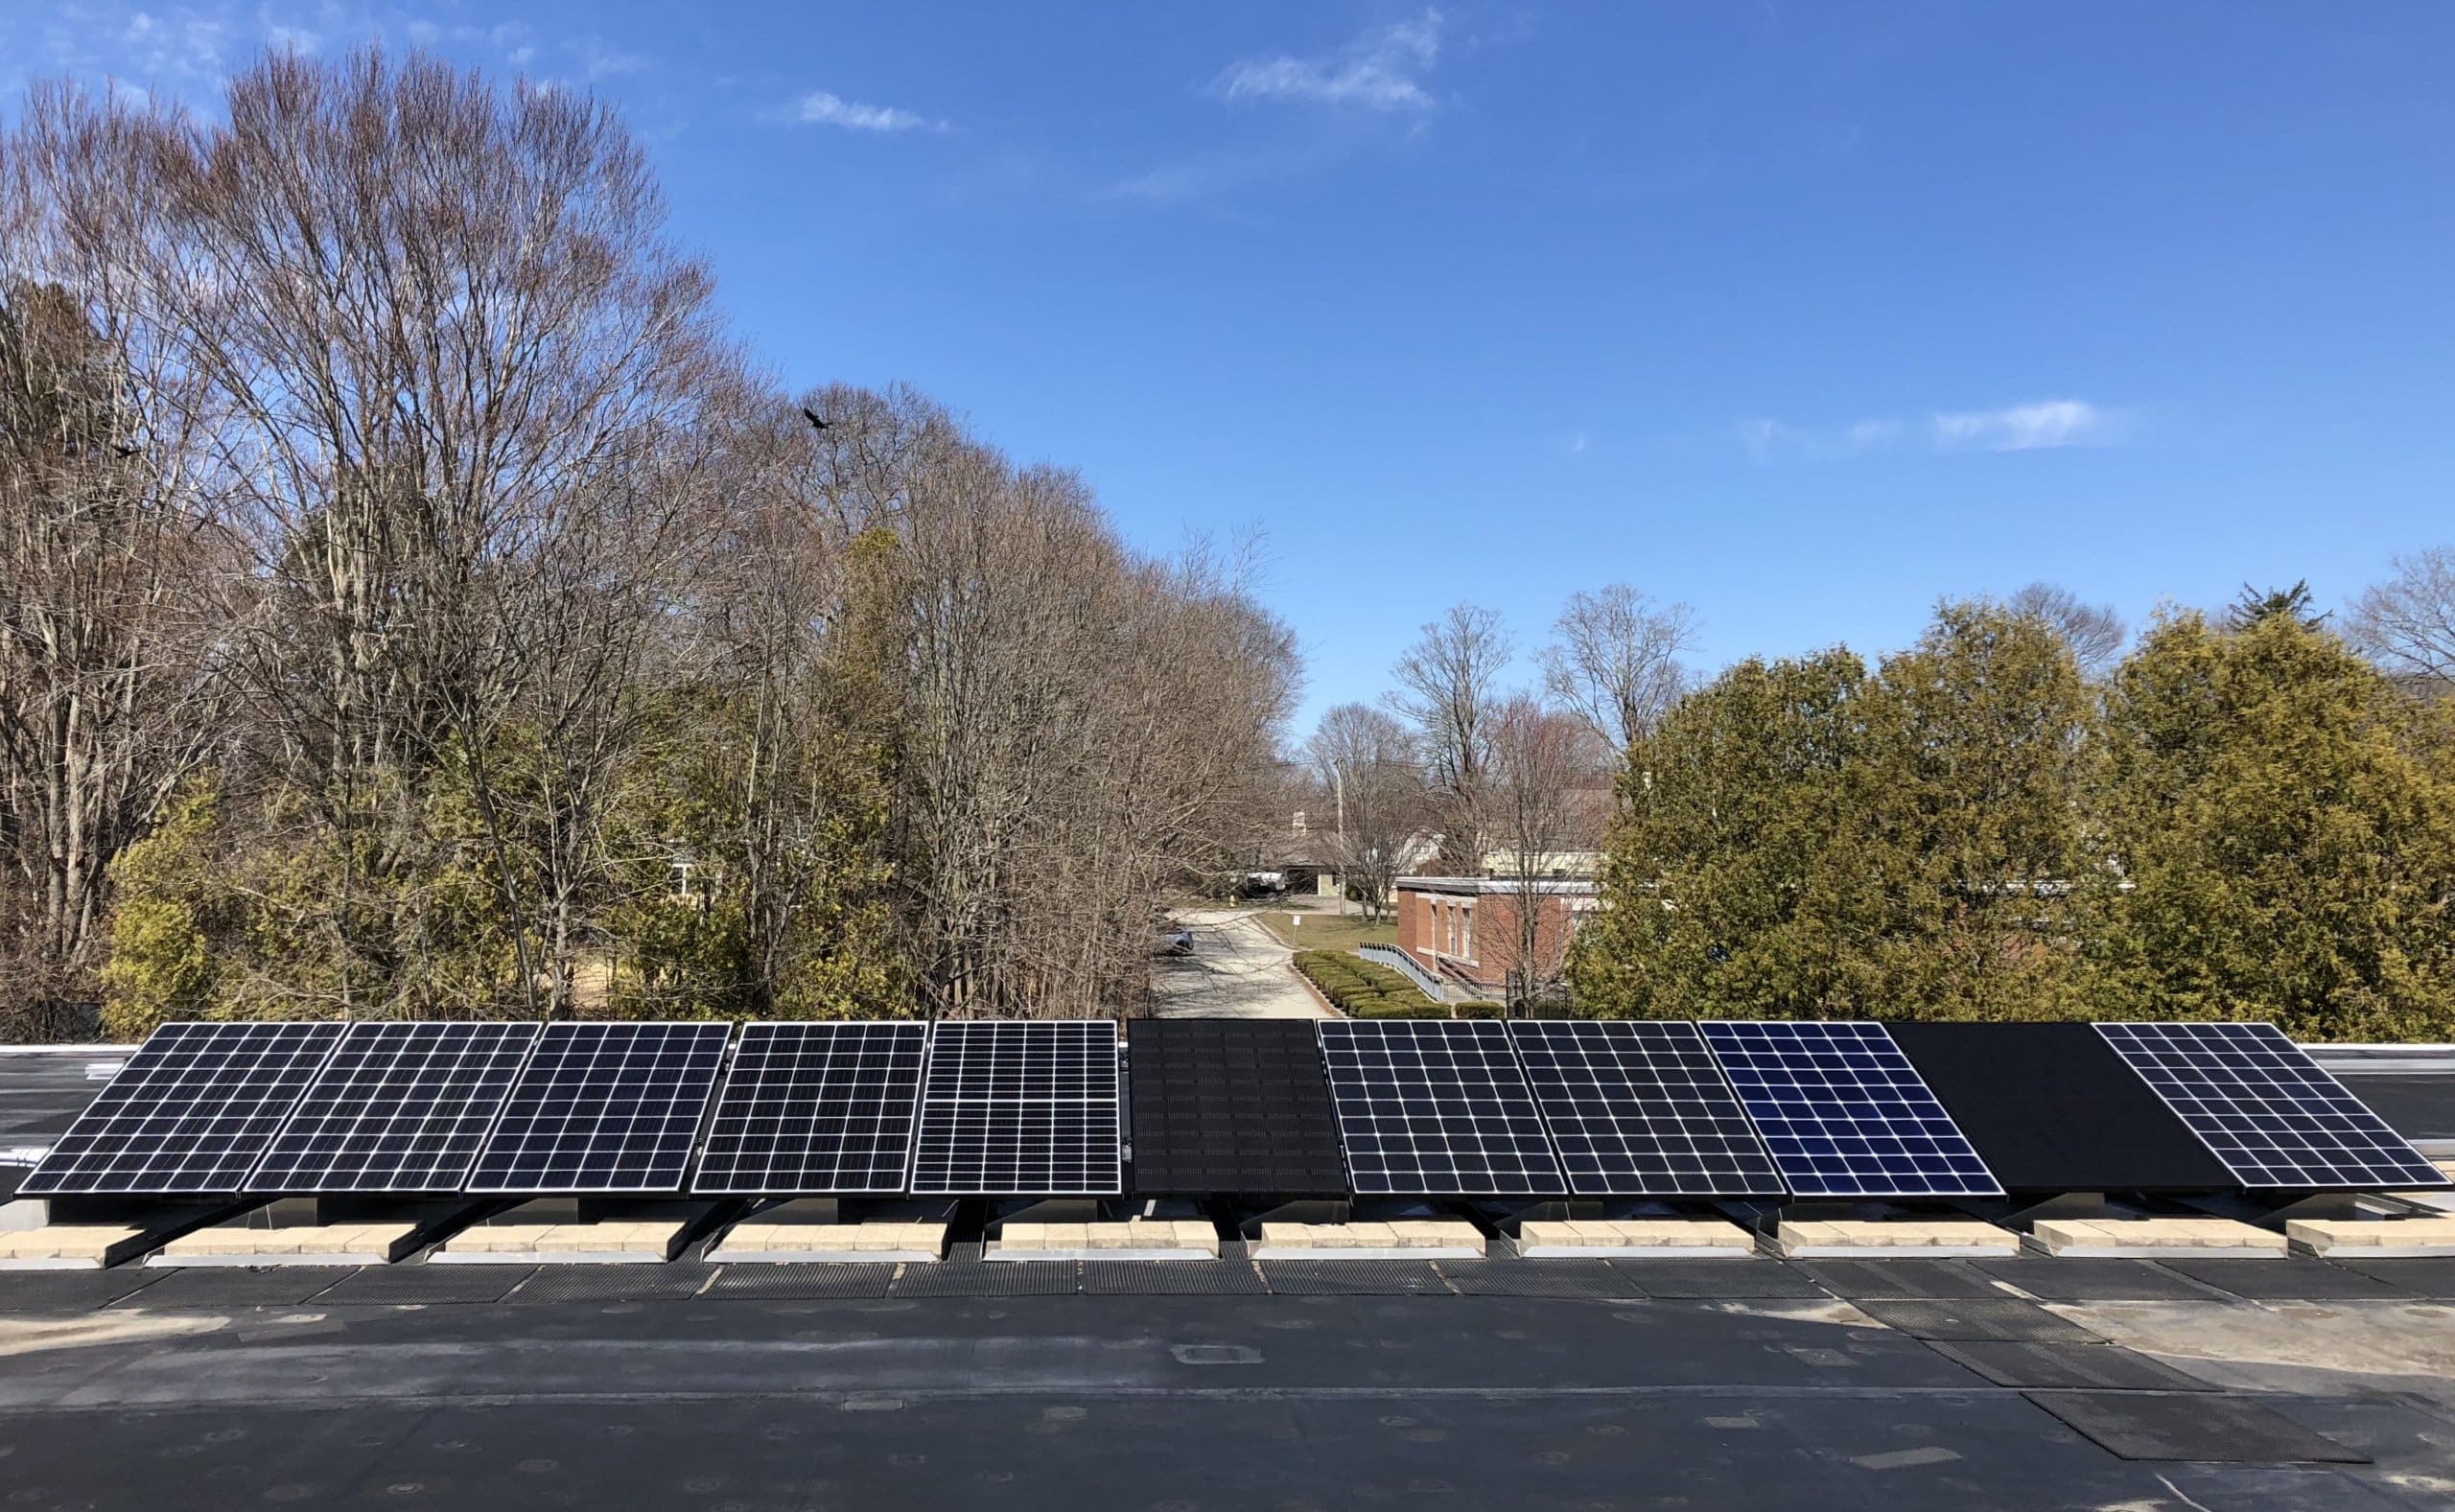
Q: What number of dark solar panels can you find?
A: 2